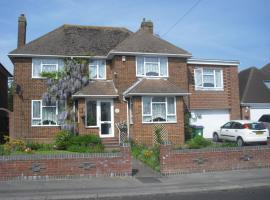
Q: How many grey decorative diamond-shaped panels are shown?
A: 4